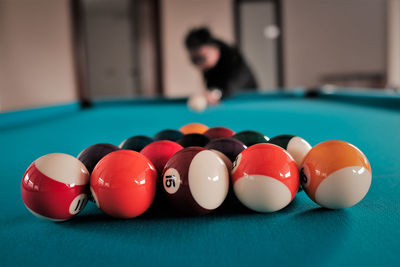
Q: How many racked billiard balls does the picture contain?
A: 15